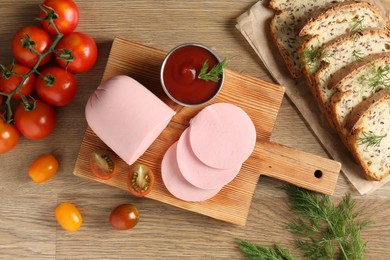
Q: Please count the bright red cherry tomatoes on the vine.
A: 7